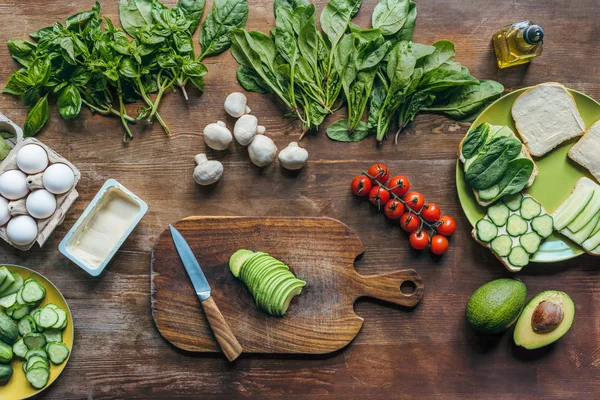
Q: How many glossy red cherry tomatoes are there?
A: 11